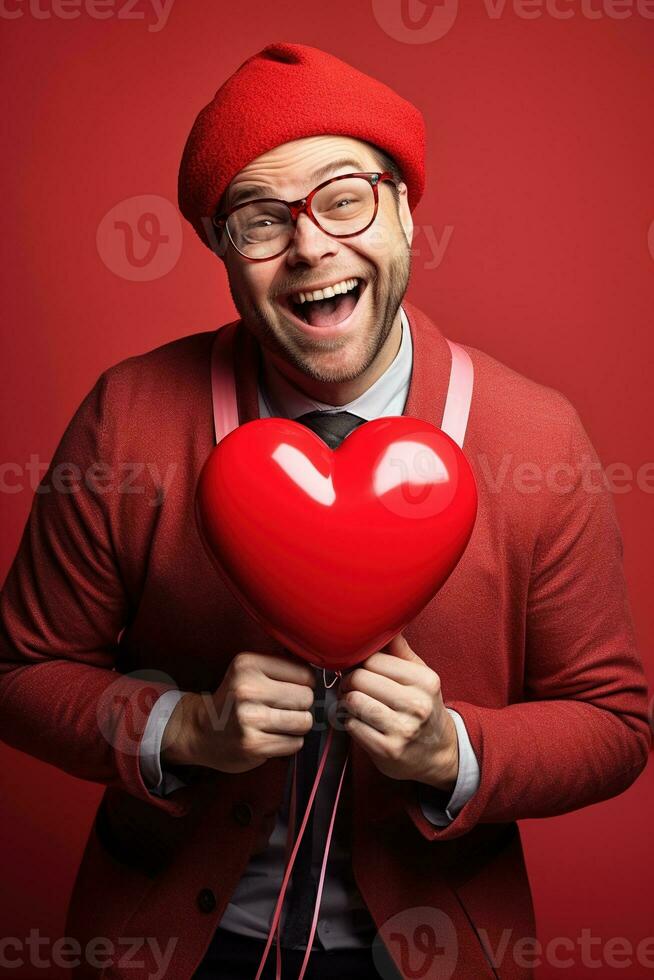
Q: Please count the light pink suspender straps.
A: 2